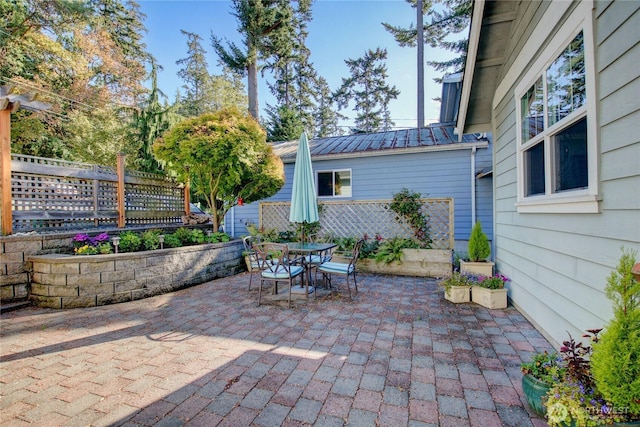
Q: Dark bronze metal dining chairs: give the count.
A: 4